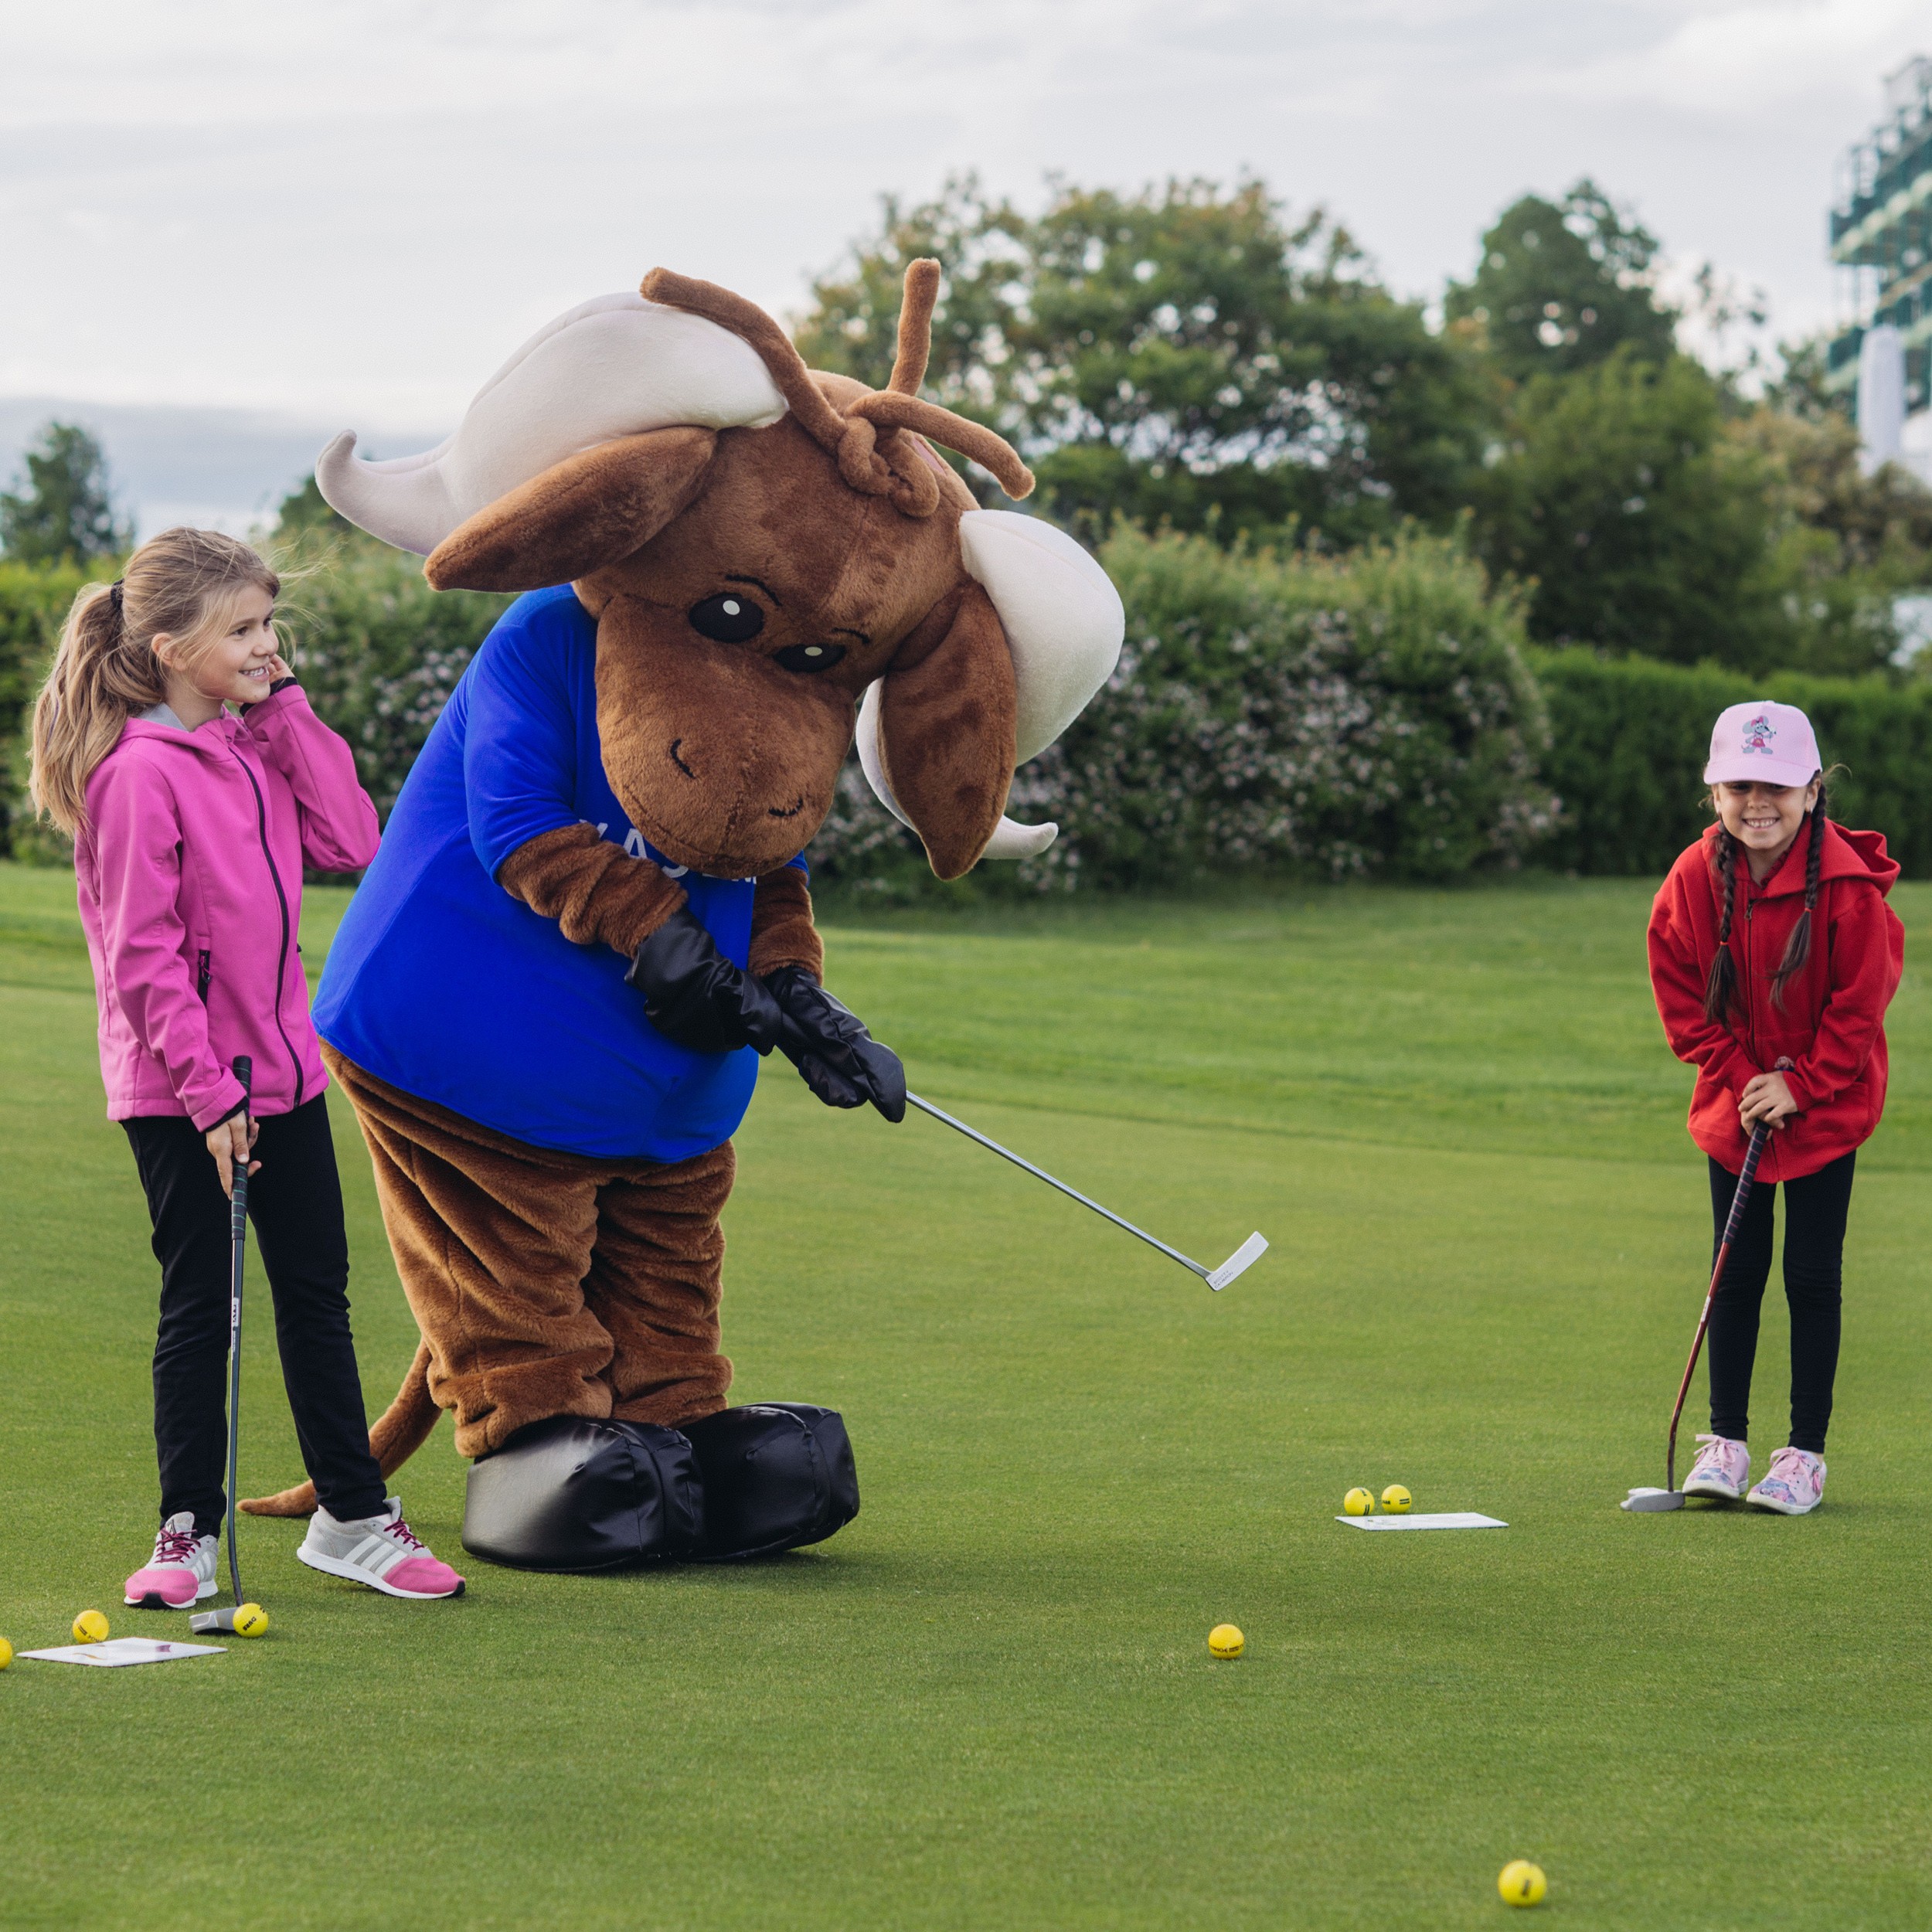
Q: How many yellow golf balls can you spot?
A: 7